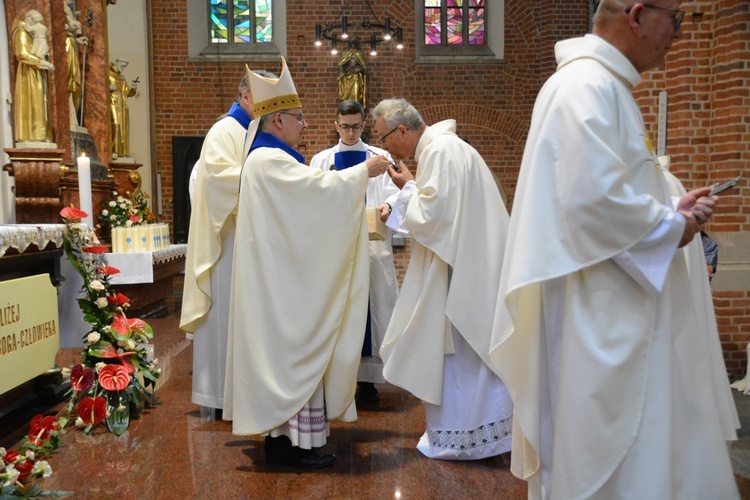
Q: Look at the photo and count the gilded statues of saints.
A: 4